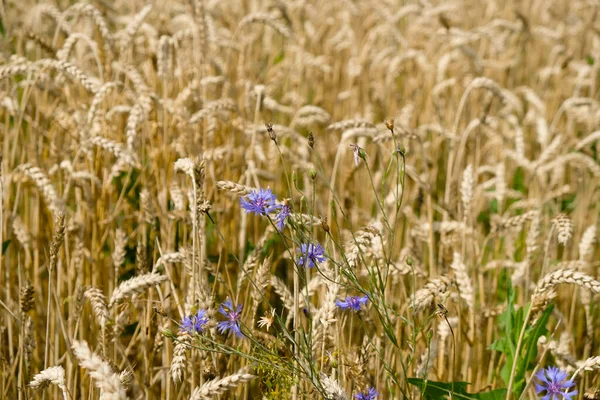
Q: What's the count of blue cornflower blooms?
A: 8